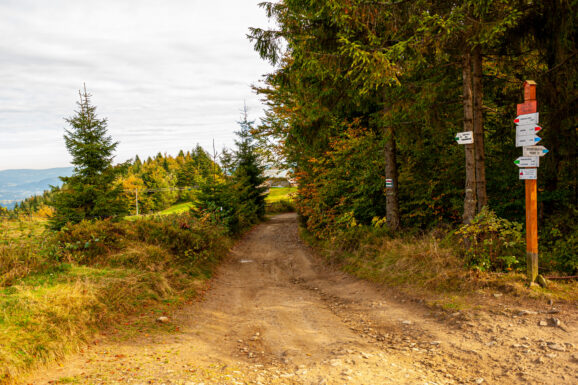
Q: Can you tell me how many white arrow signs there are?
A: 6